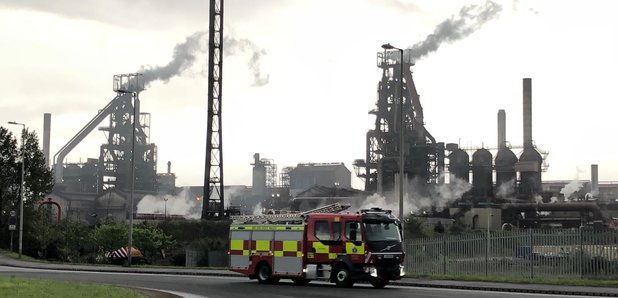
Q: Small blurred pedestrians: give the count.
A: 0